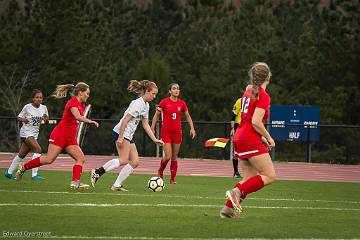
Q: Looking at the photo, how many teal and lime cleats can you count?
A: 2